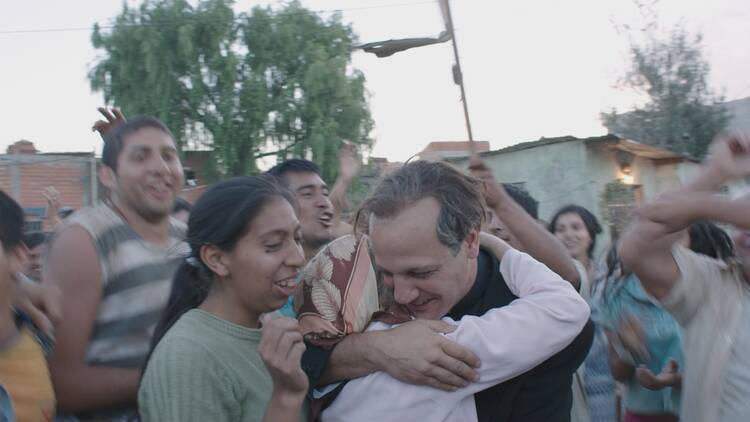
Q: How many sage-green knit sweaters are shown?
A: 1